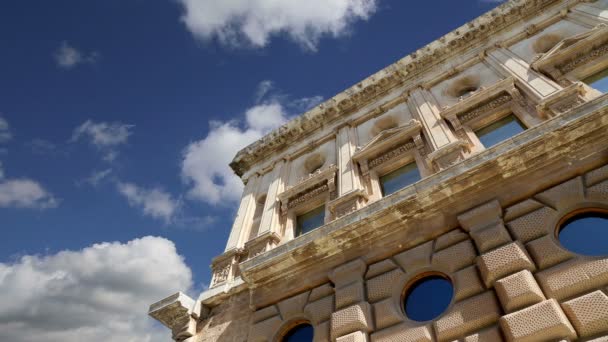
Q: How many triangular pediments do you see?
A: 2